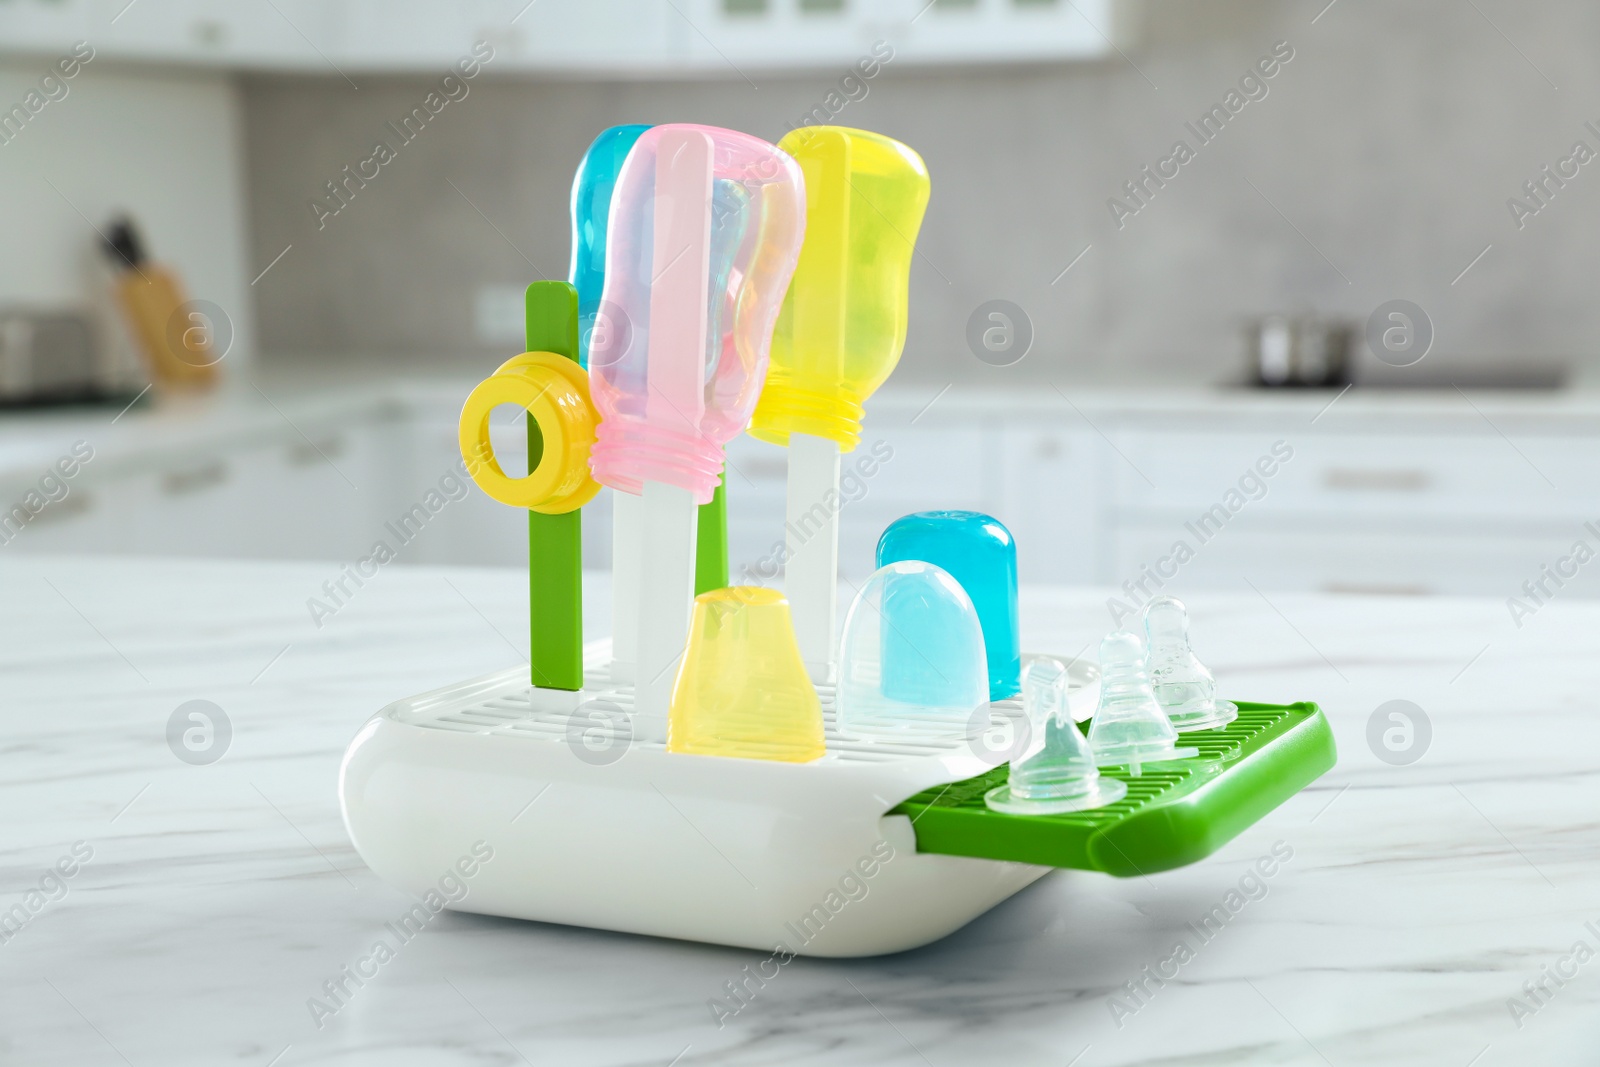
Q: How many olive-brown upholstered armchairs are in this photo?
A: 0